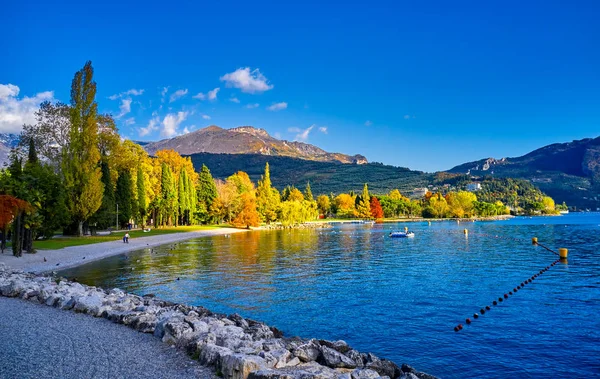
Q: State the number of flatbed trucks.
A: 0